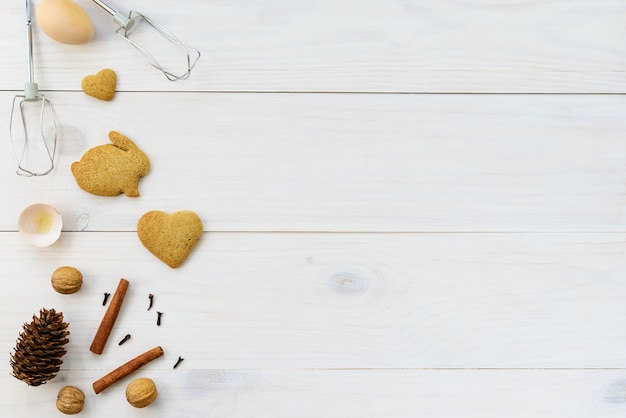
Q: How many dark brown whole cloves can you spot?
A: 5